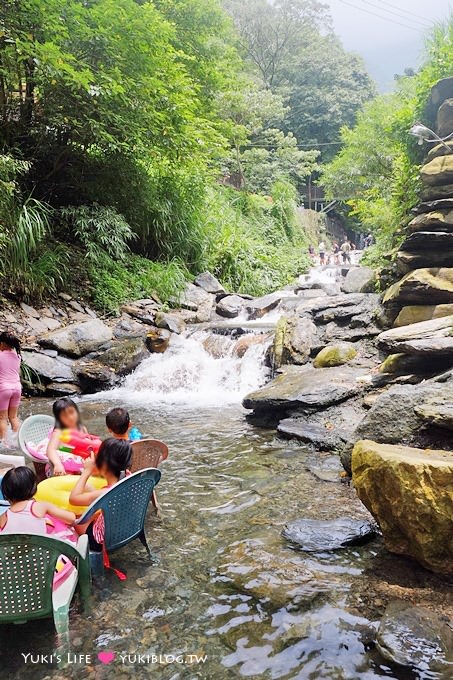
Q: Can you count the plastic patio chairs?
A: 4